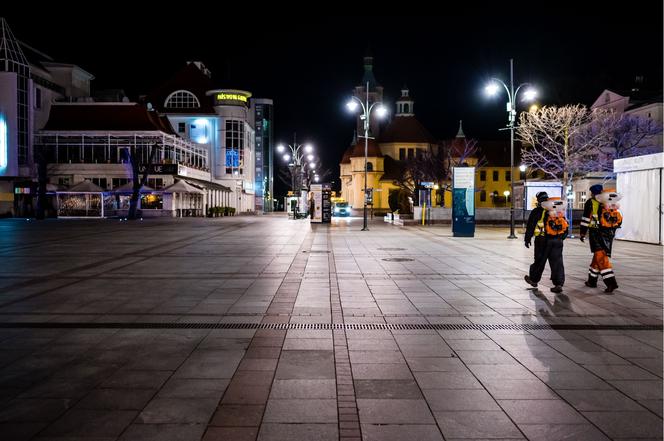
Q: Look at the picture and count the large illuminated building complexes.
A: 2